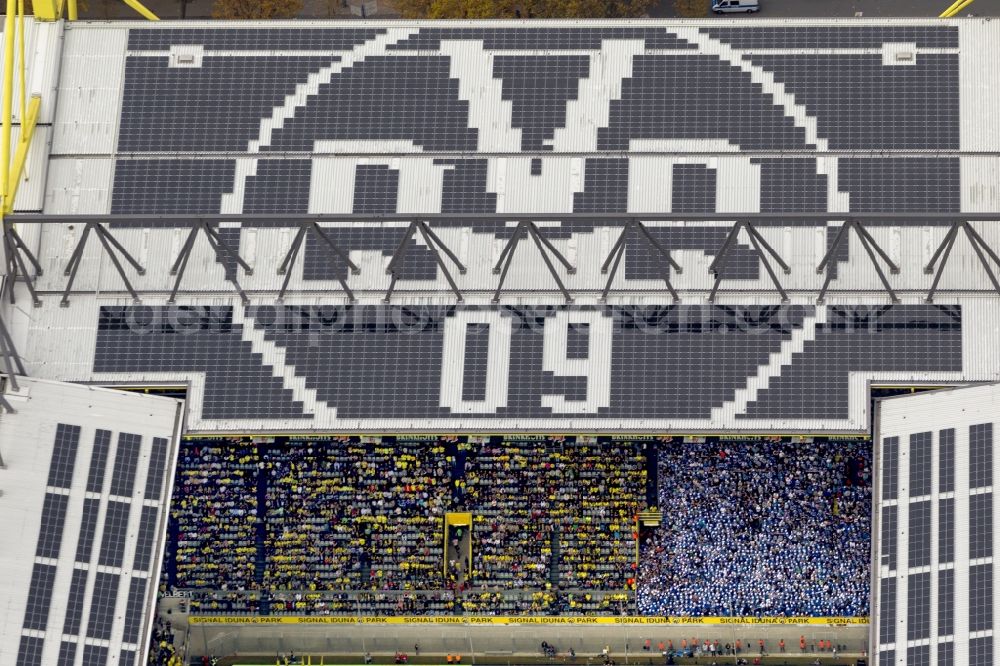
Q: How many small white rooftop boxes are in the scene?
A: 2